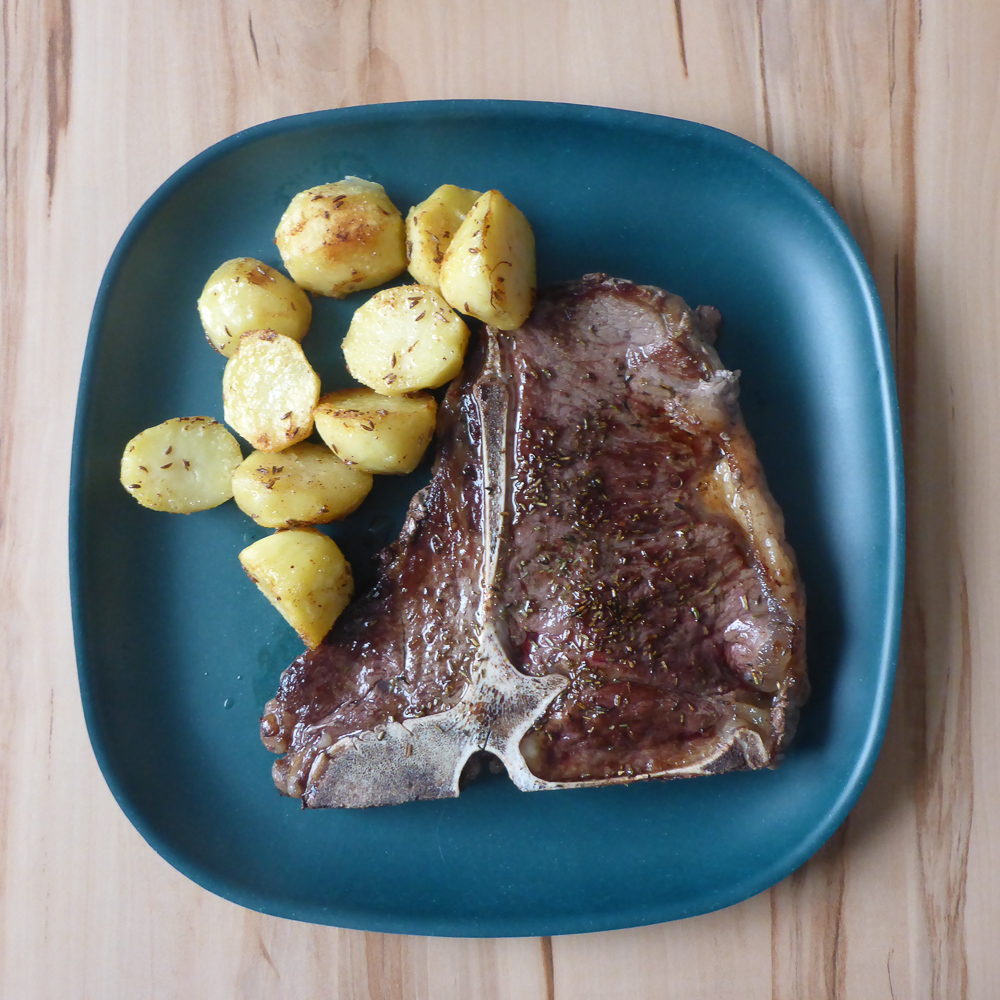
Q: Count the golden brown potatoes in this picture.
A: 10